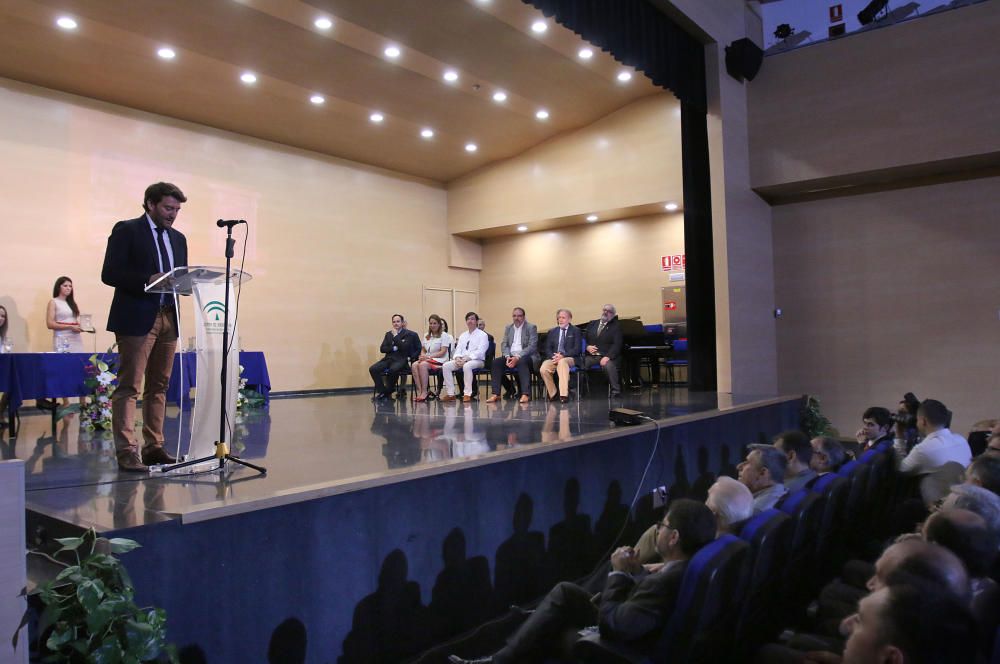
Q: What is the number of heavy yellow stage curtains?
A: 0